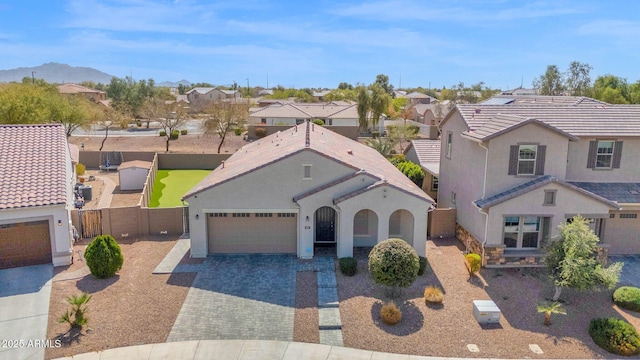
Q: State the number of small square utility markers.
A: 2